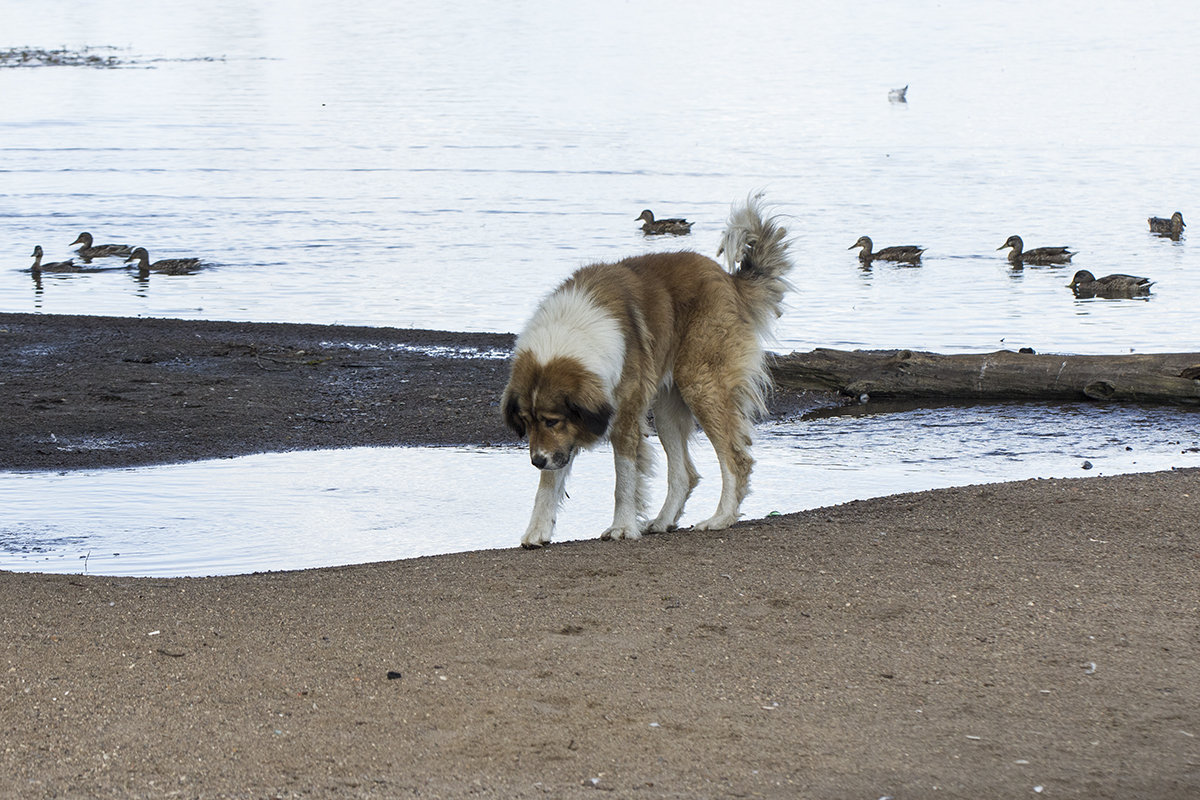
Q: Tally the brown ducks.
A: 8